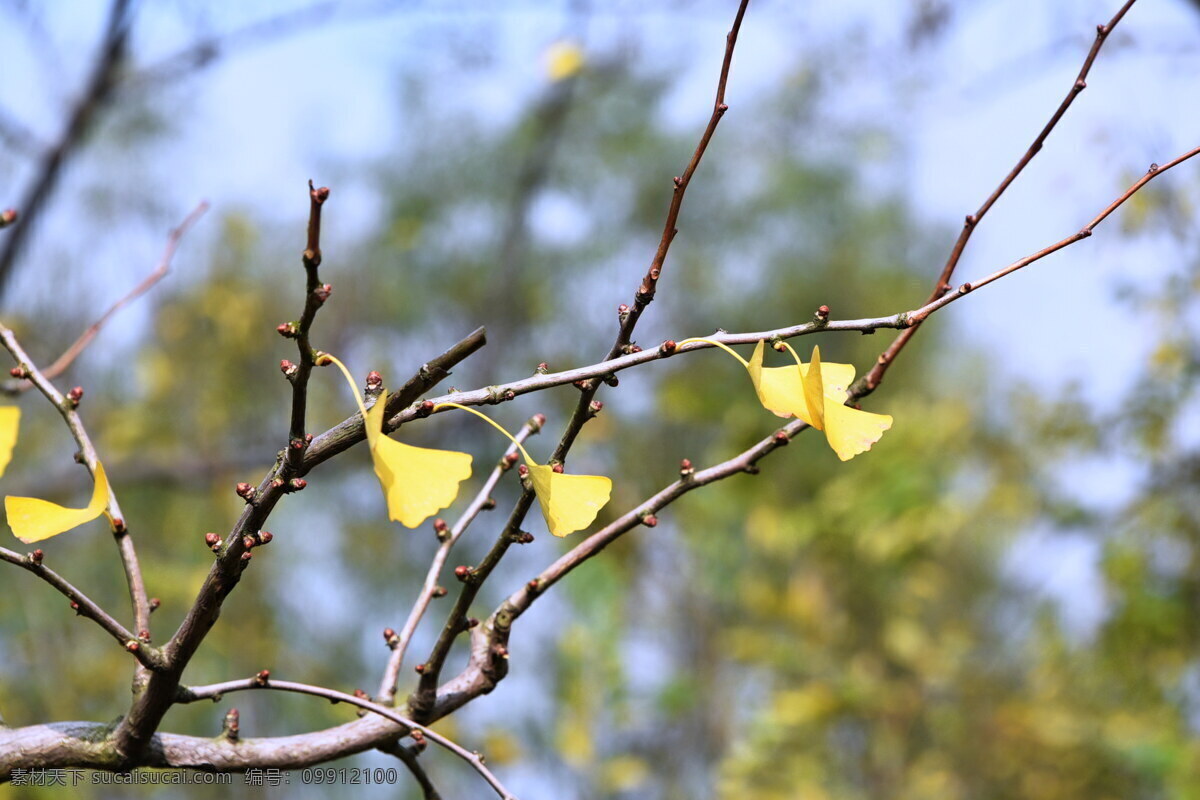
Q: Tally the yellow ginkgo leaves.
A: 6